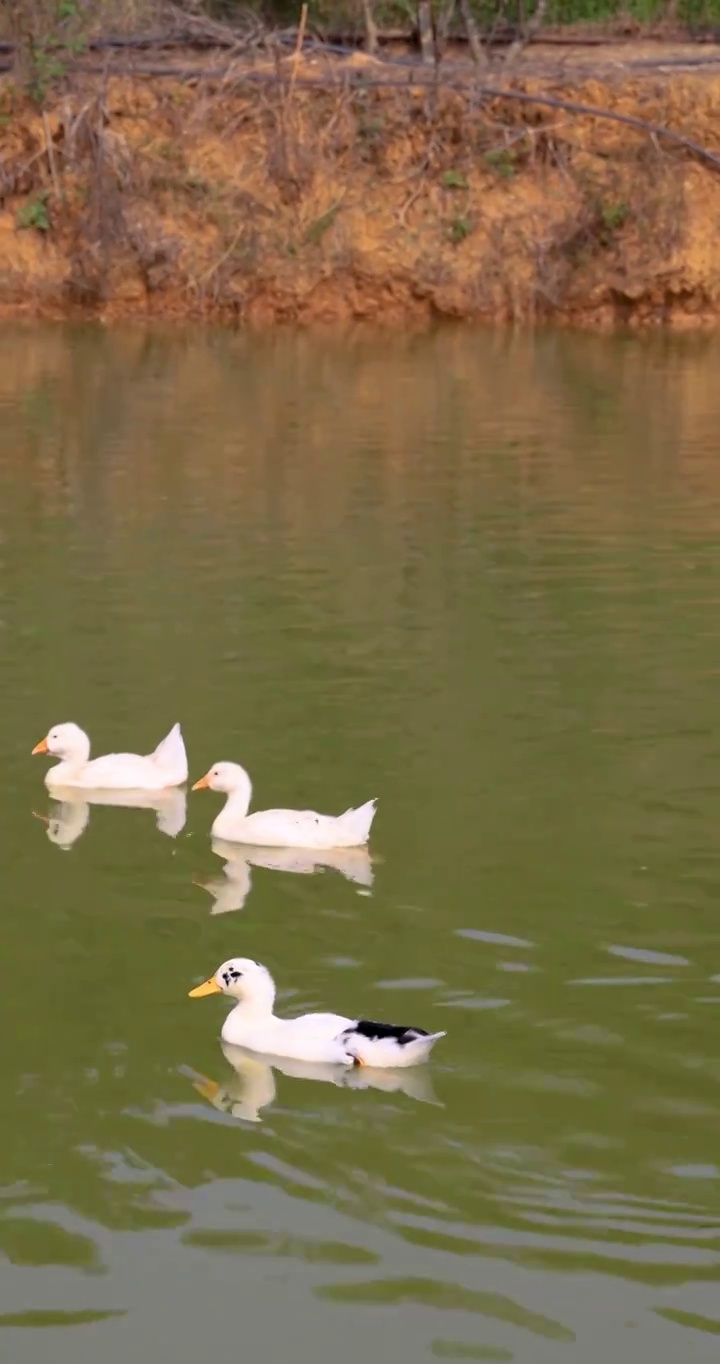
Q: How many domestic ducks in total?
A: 3